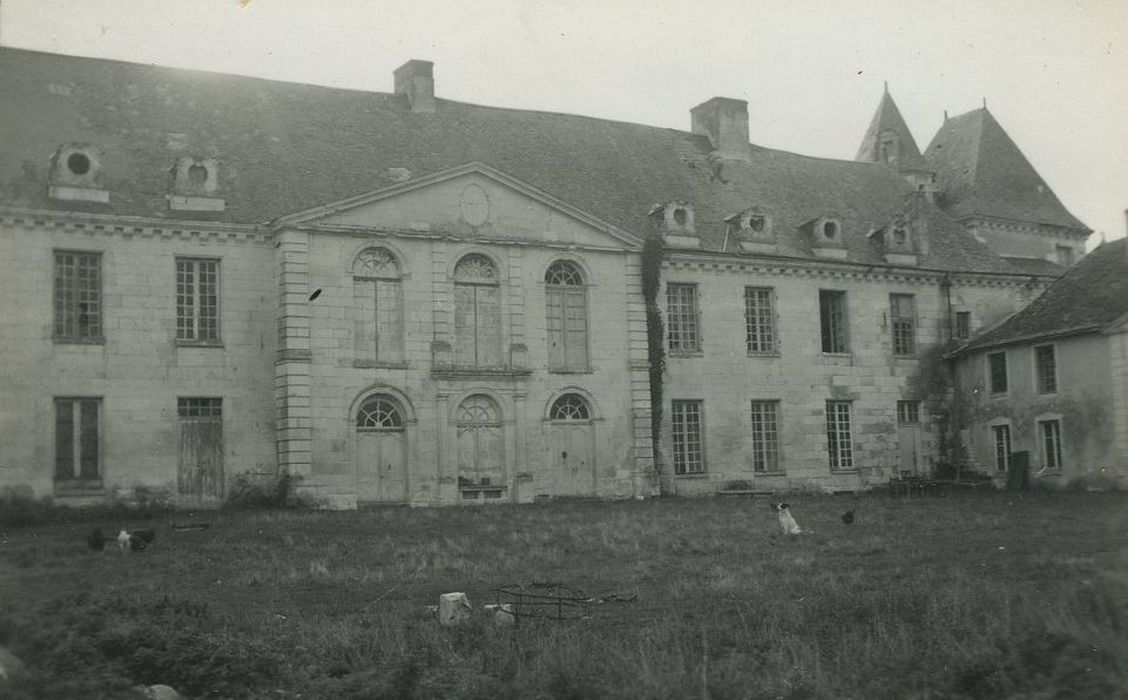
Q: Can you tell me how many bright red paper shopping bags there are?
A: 0